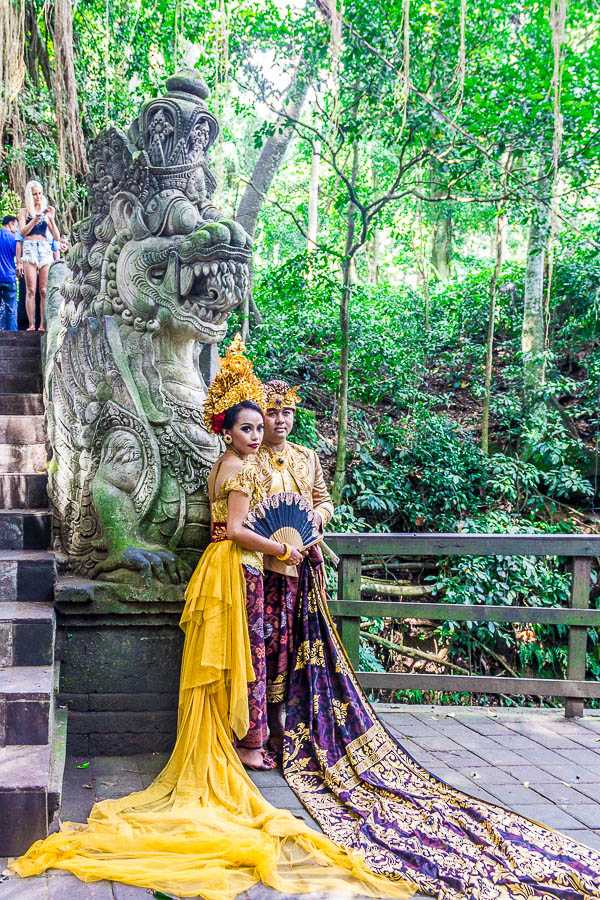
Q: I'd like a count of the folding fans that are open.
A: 1